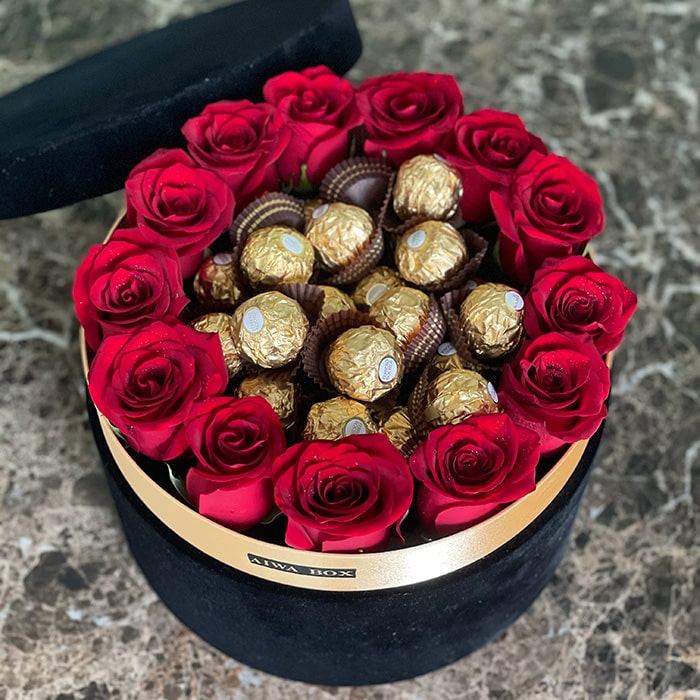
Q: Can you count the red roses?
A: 13